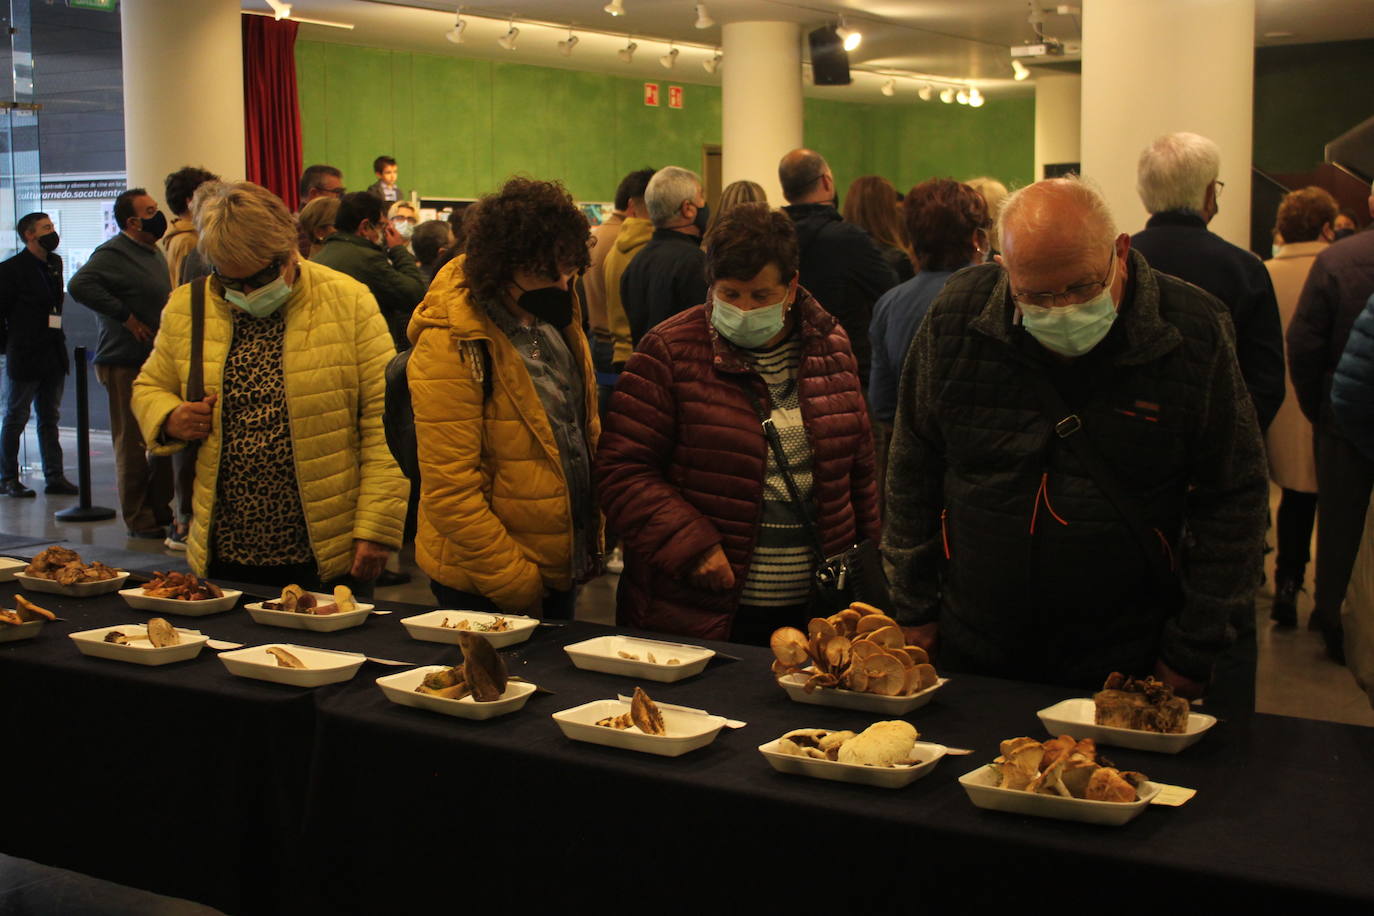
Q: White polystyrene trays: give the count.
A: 15